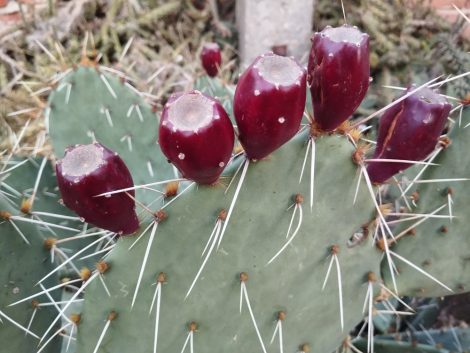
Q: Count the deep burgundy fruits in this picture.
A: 6